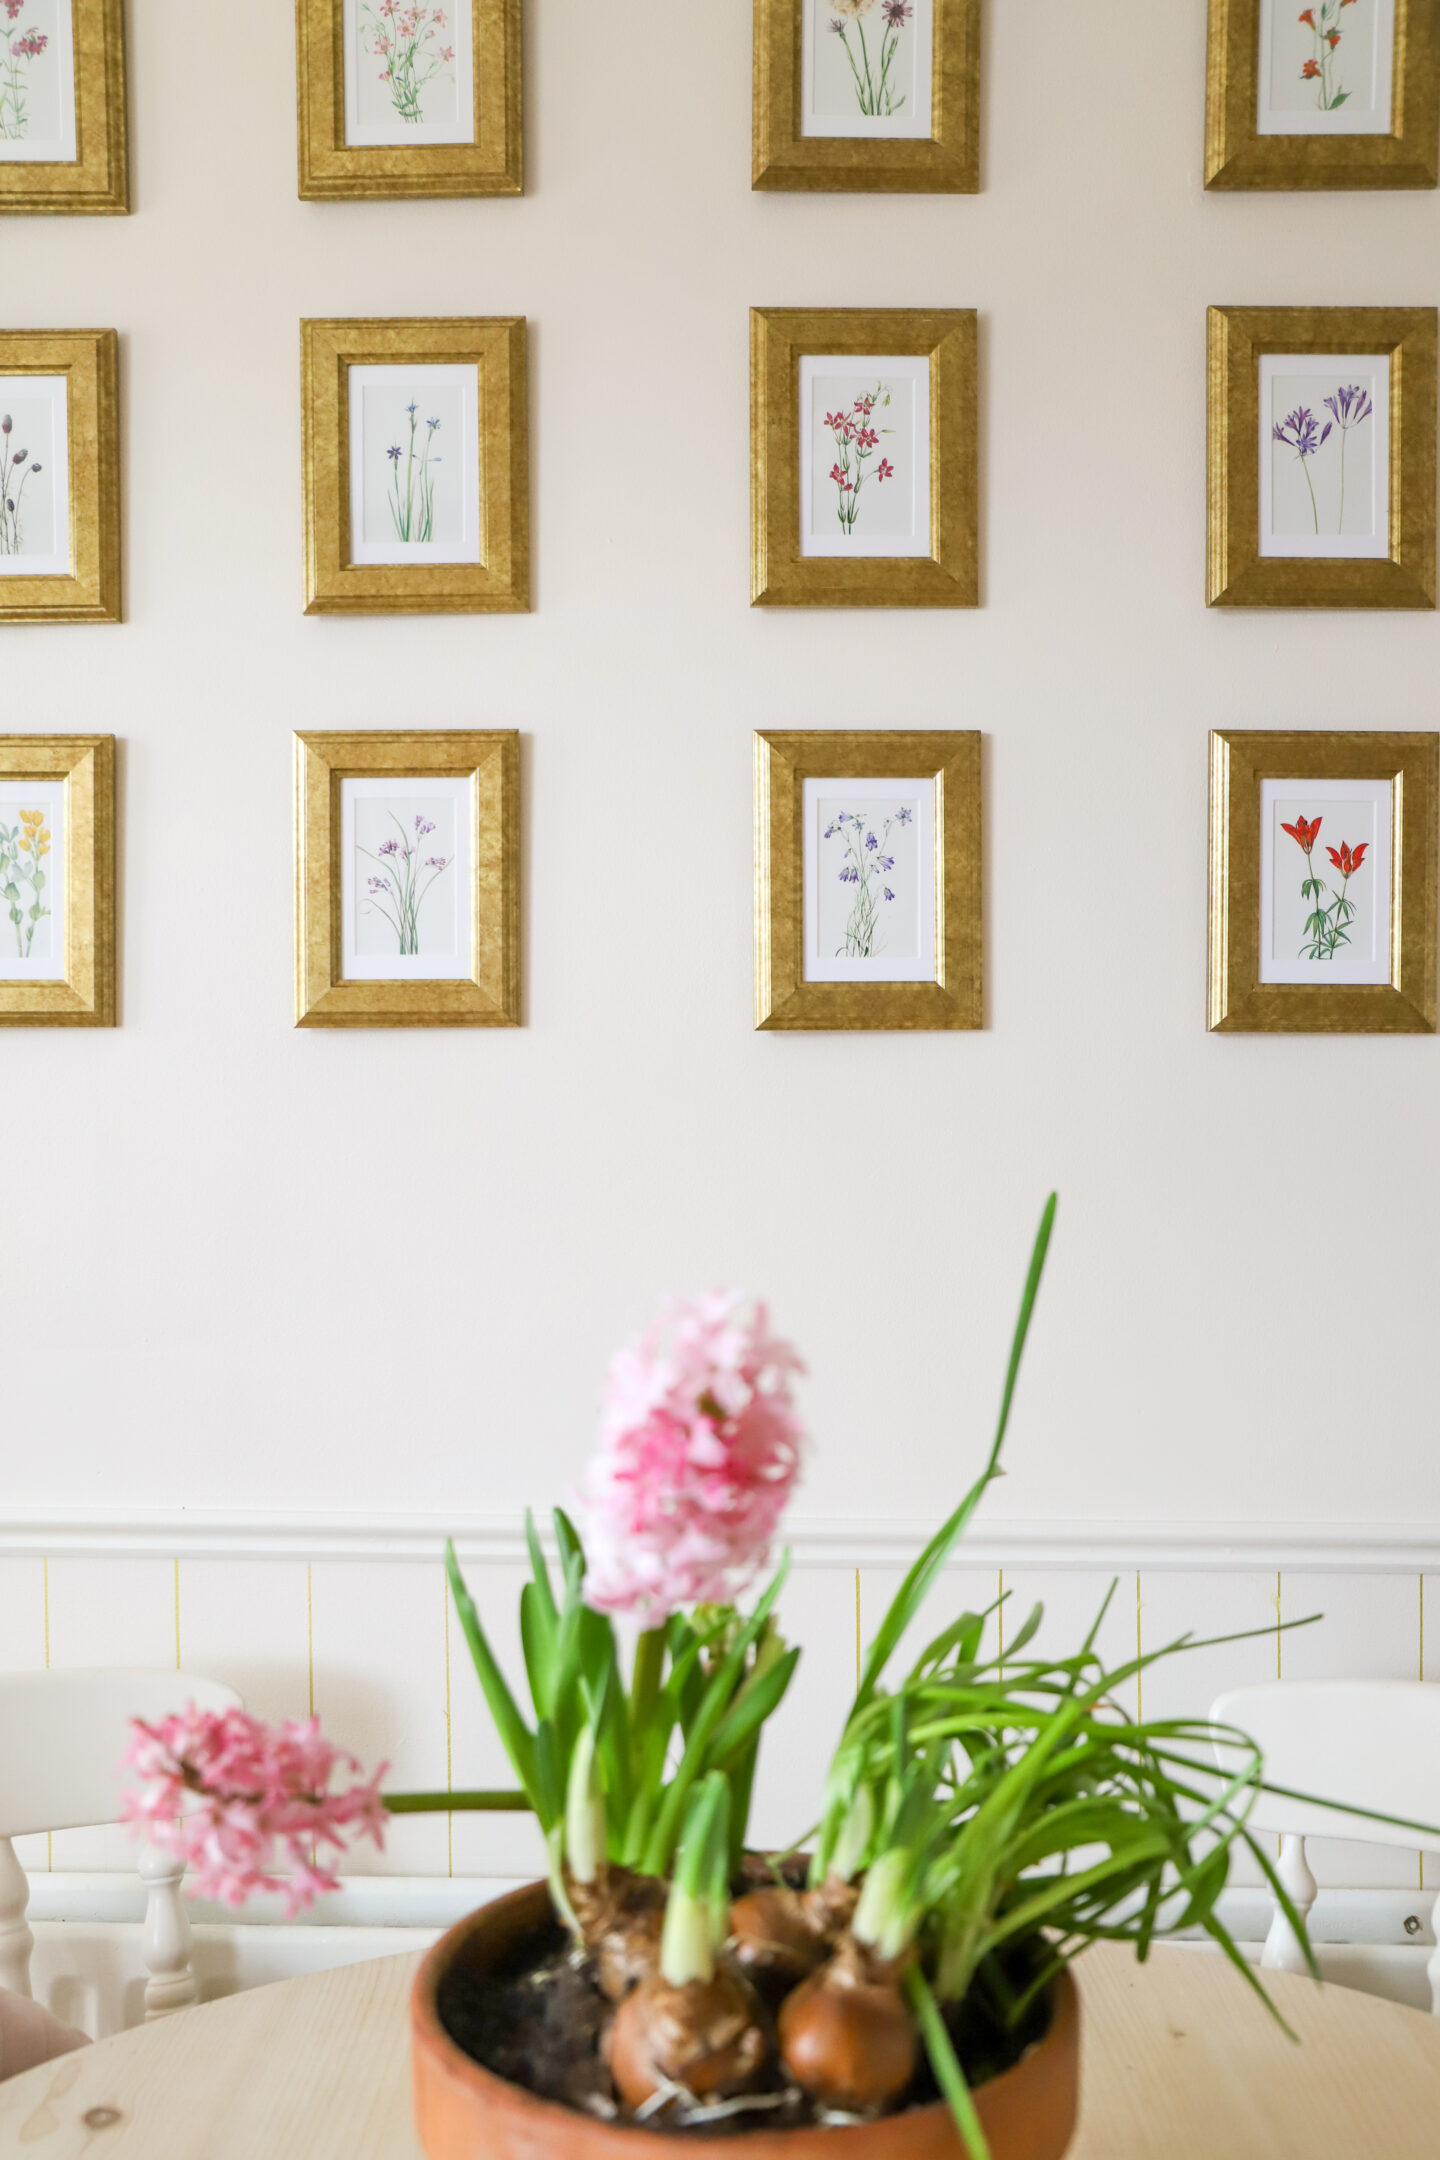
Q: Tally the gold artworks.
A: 12